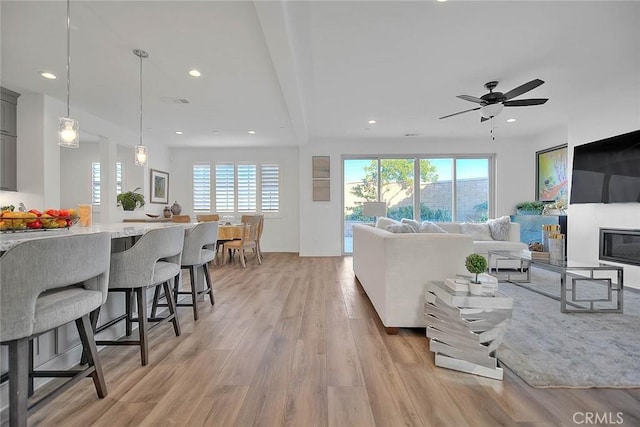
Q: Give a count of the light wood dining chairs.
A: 4